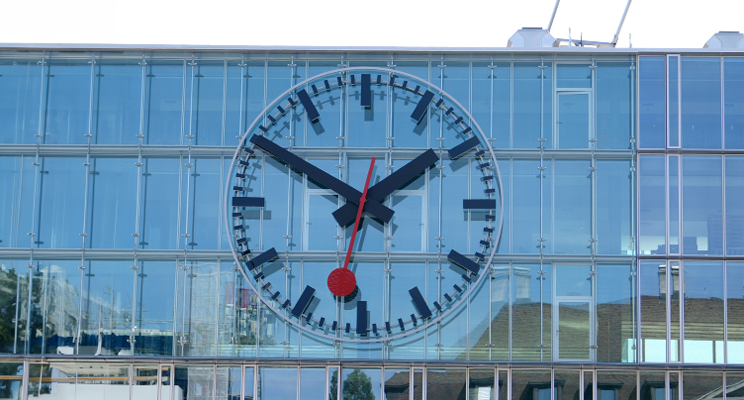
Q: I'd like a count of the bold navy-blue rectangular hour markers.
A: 11